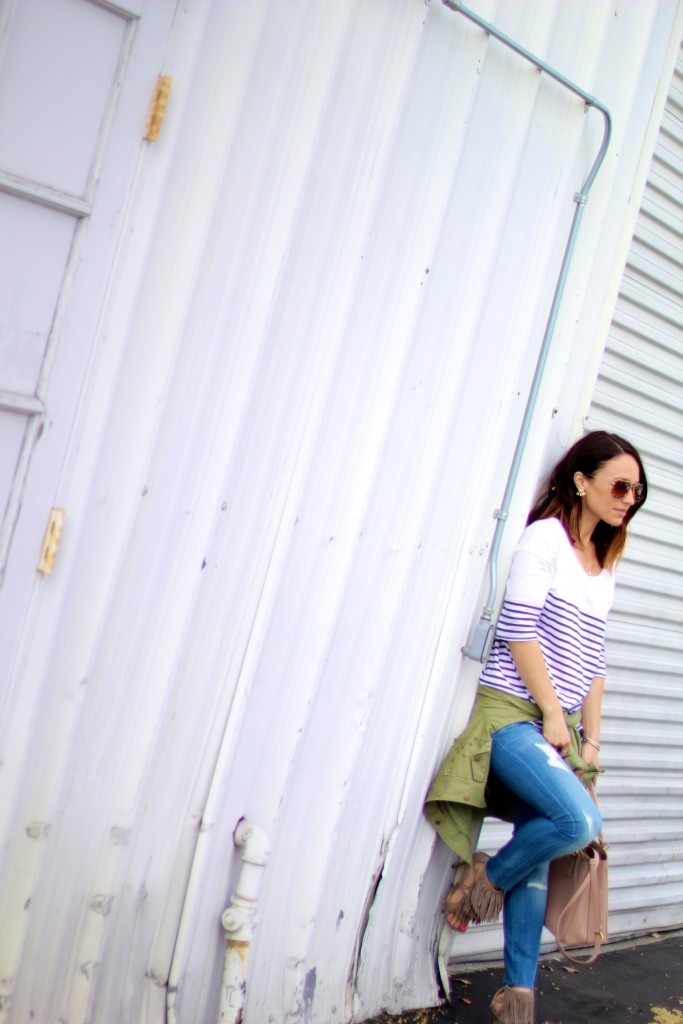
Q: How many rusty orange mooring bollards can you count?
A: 0